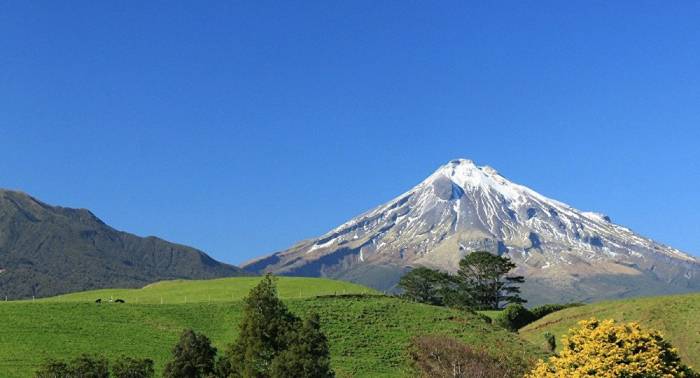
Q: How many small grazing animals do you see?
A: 2